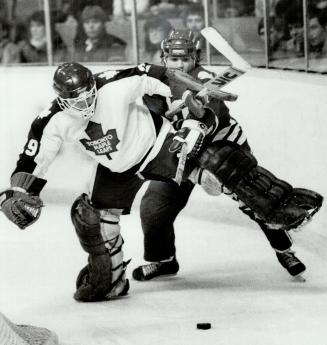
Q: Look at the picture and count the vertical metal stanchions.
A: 5